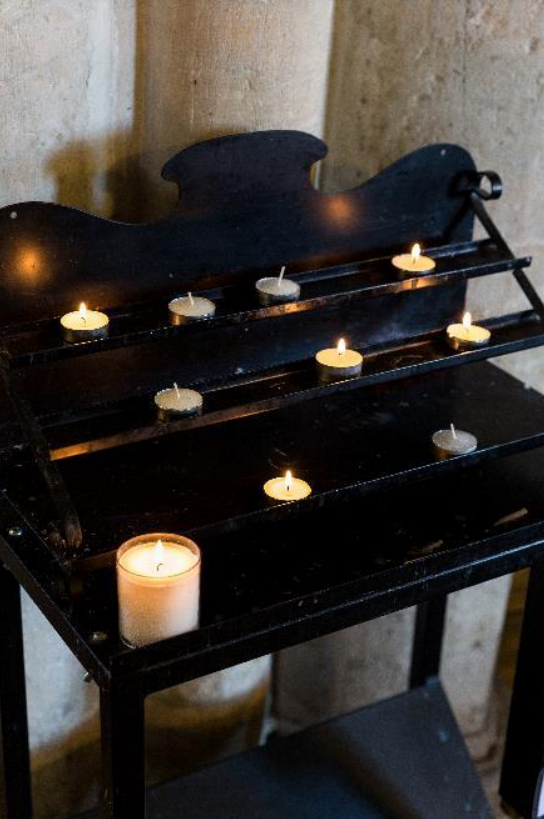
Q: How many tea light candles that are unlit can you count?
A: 4